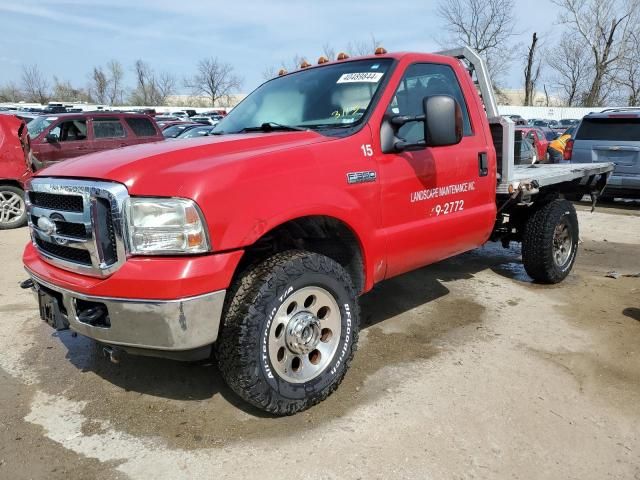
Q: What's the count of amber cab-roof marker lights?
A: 5